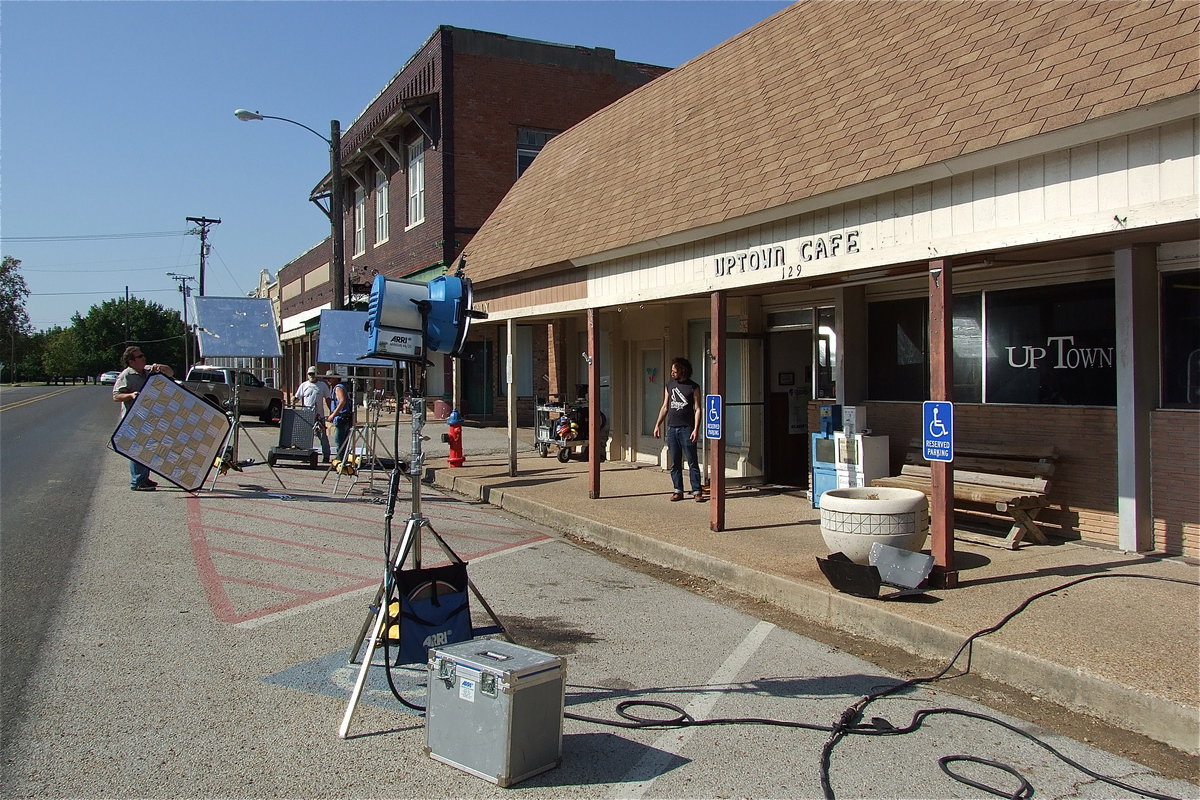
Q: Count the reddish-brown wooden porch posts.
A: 3